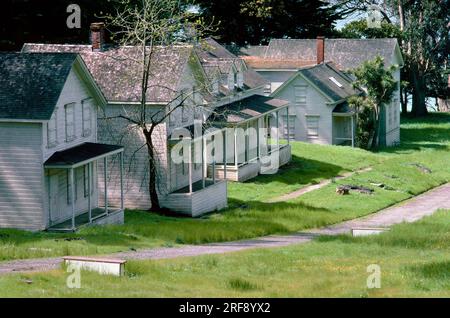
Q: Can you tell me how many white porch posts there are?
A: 15